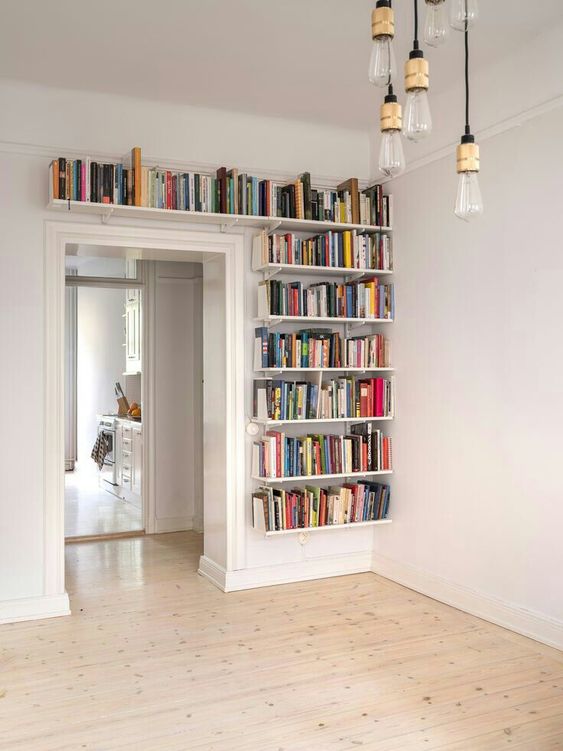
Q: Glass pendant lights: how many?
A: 6